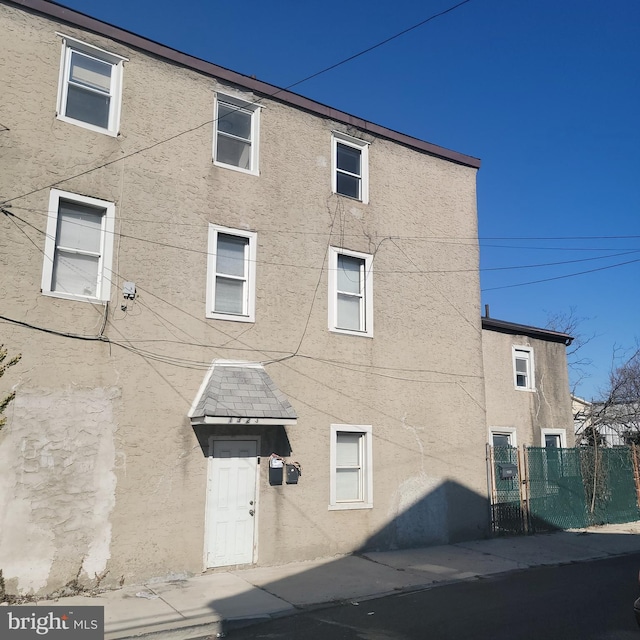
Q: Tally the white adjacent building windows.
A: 3